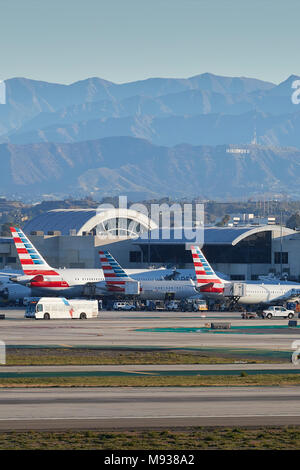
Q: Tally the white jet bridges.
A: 2